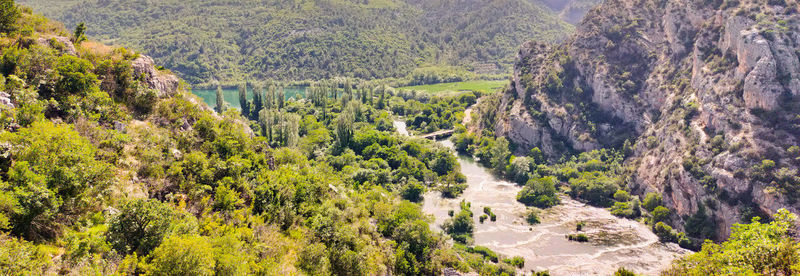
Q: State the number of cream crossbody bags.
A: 0